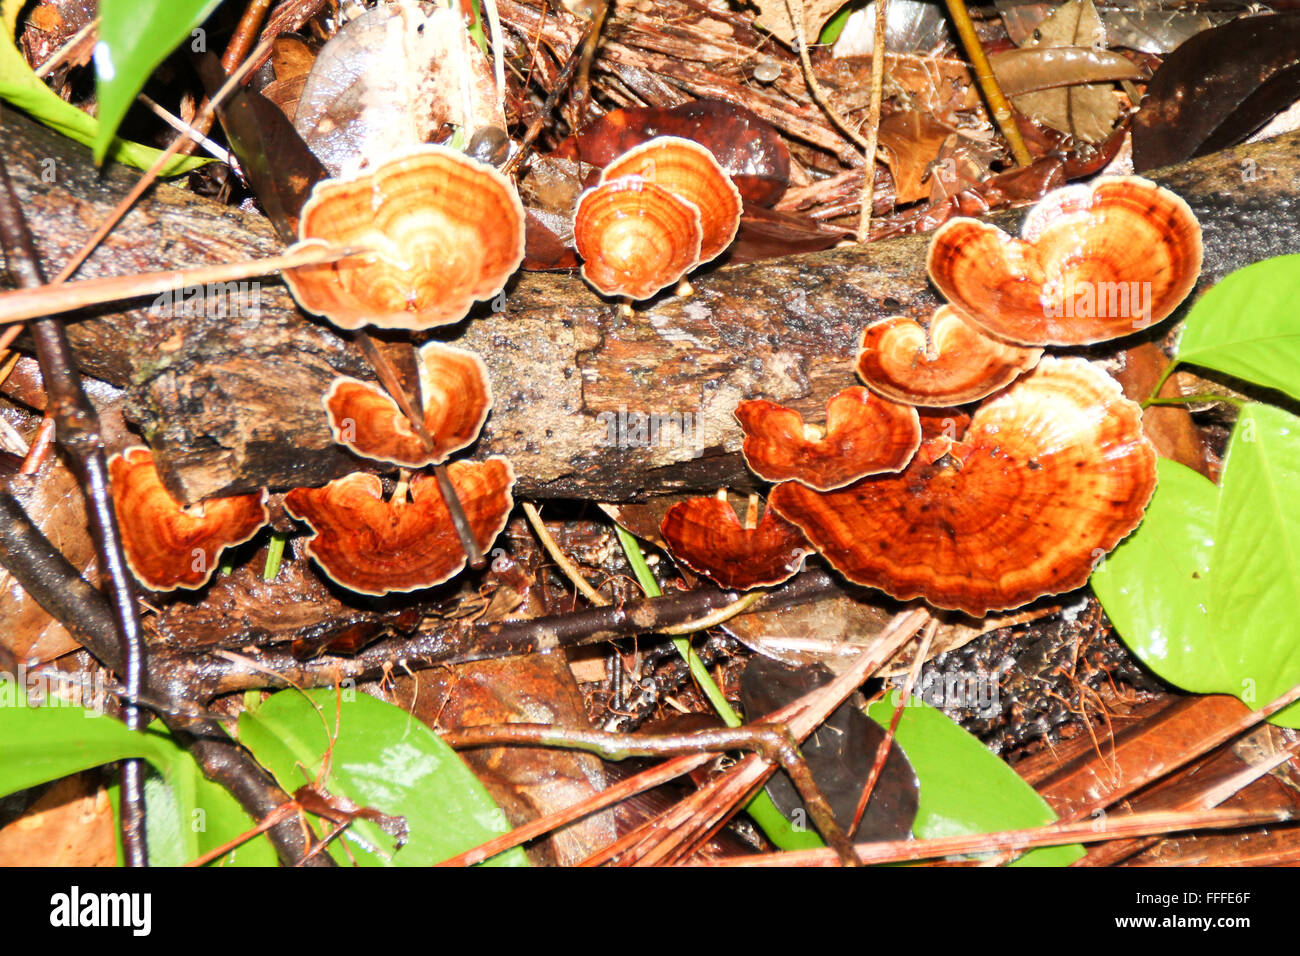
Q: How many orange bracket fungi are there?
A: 11